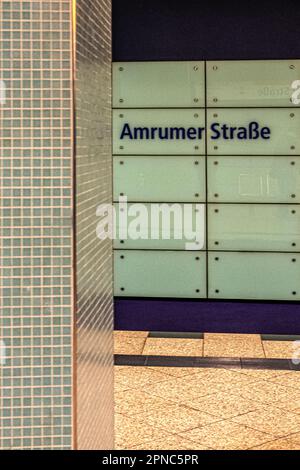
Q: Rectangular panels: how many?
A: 10